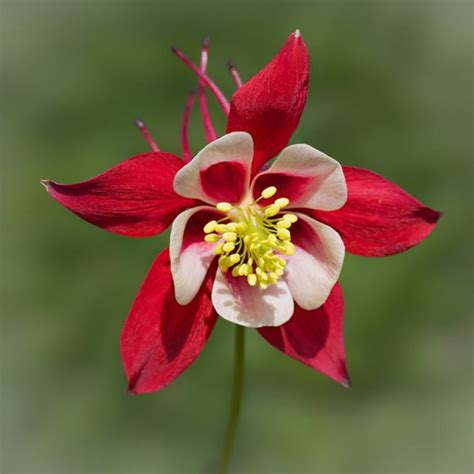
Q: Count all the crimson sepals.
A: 5